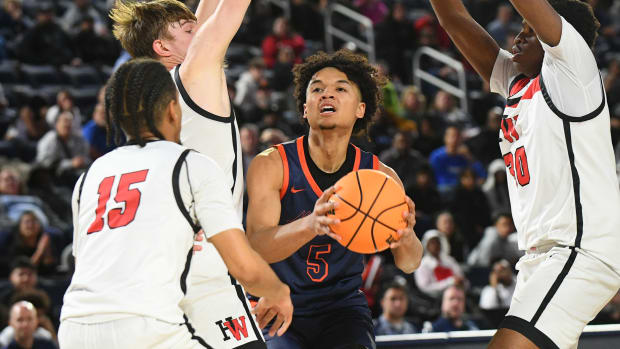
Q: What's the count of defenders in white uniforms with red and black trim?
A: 3